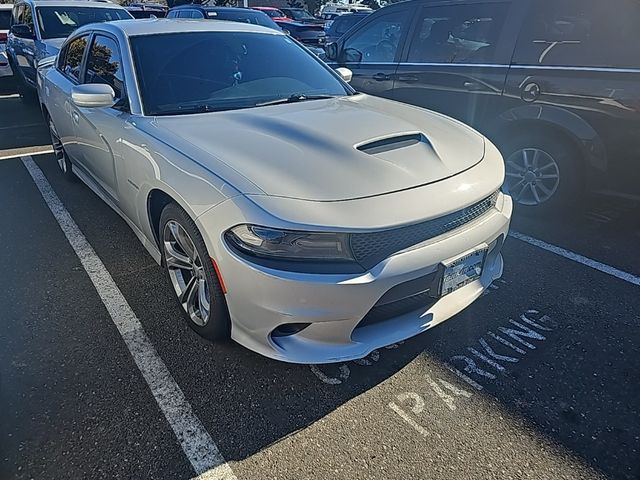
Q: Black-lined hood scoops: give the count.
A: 1